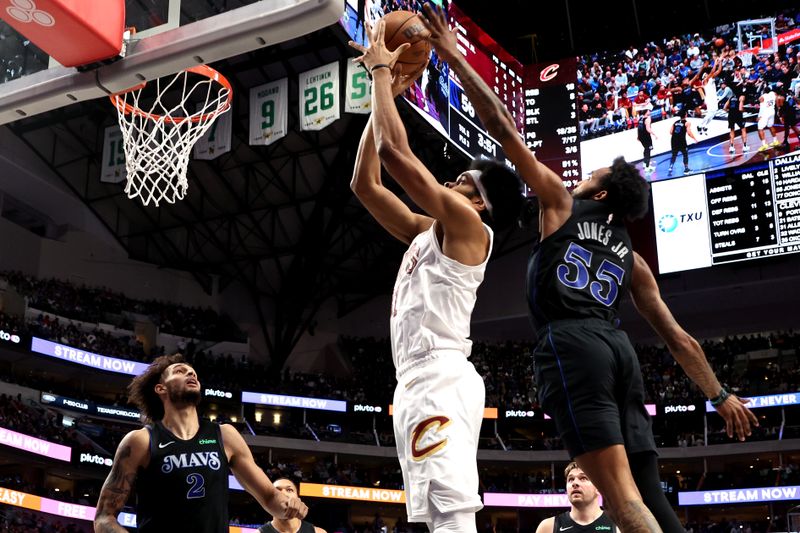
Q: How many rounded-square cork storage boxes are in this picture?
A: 0